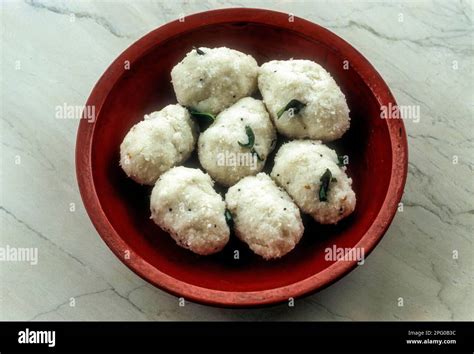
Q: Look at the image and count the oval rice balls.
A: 7